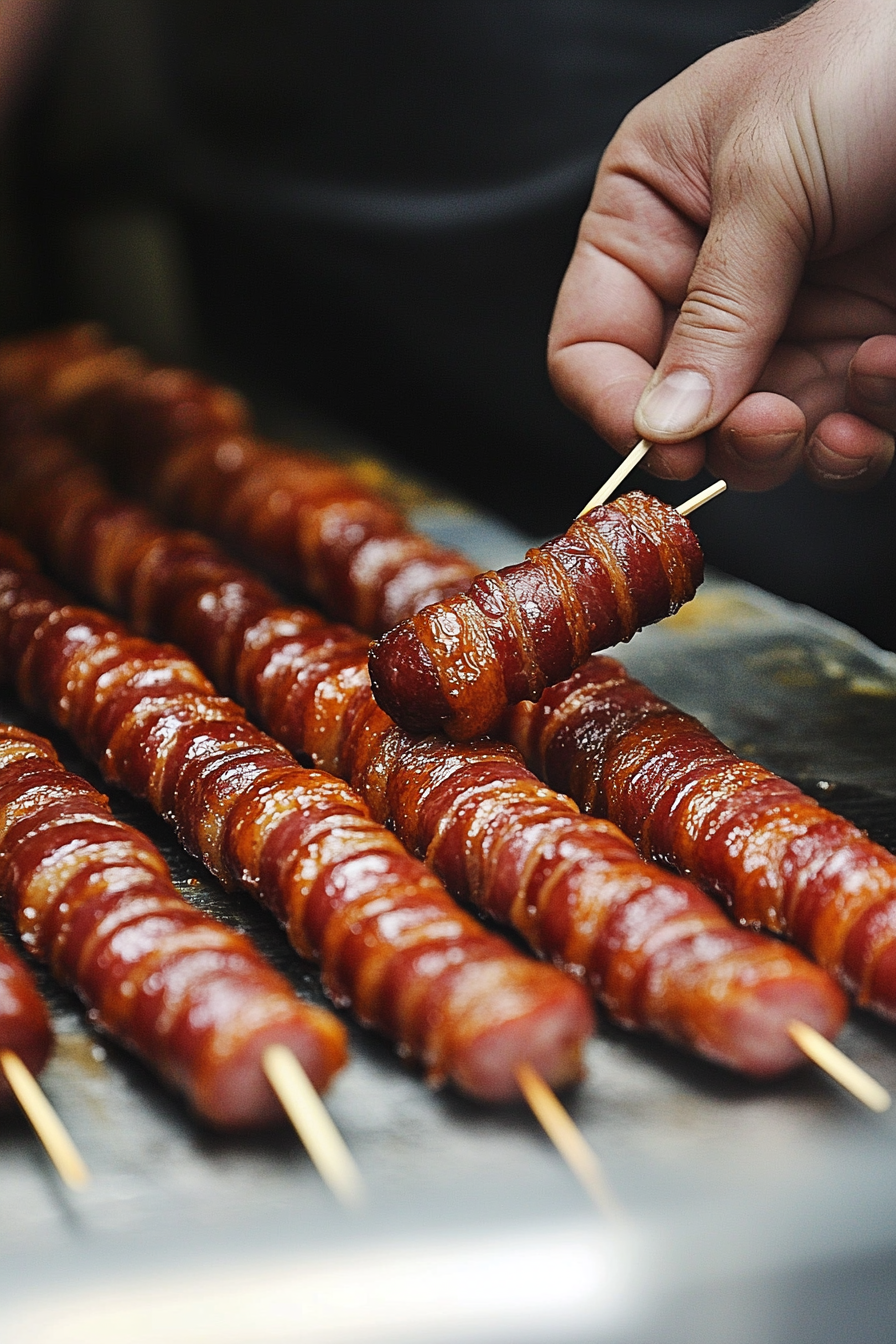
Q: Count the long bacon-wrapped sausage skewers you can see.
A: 5